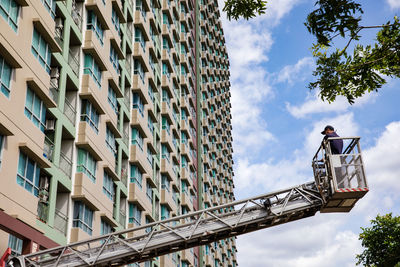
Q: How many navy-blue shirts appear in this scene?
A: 1